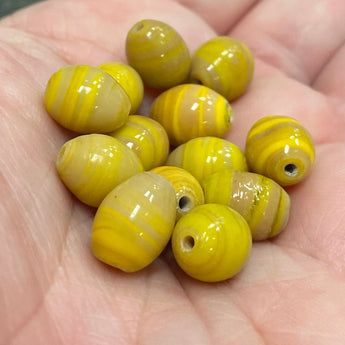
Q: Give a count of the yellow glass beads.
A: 13